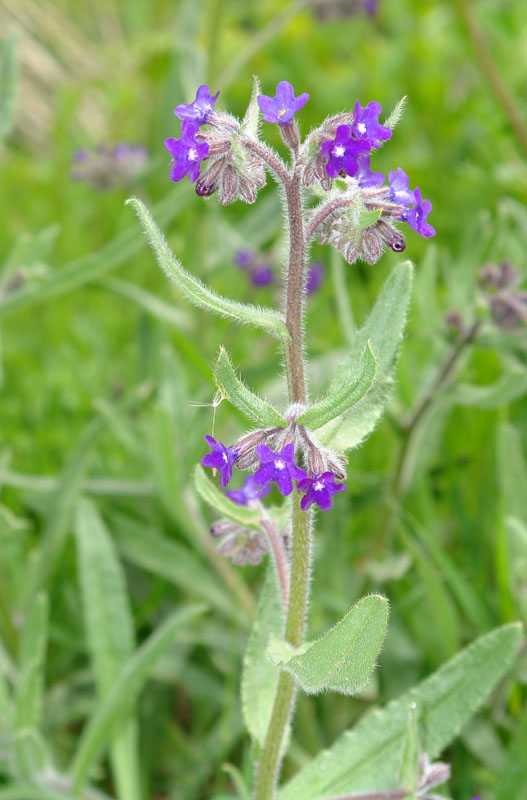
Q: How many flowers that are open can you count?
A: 12